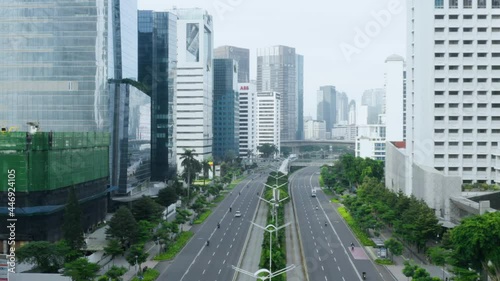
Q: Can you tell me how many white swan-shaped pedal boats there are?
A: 0